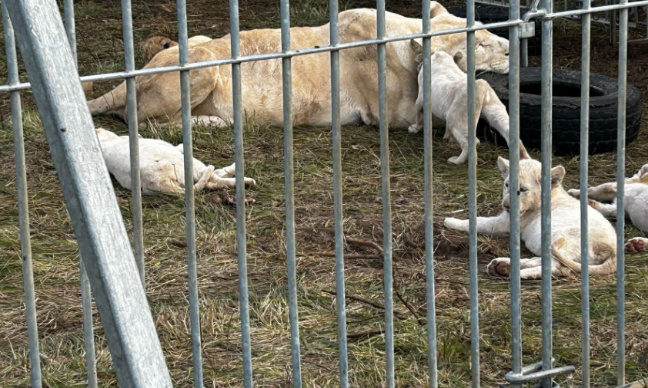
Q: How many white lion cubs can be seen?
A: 4